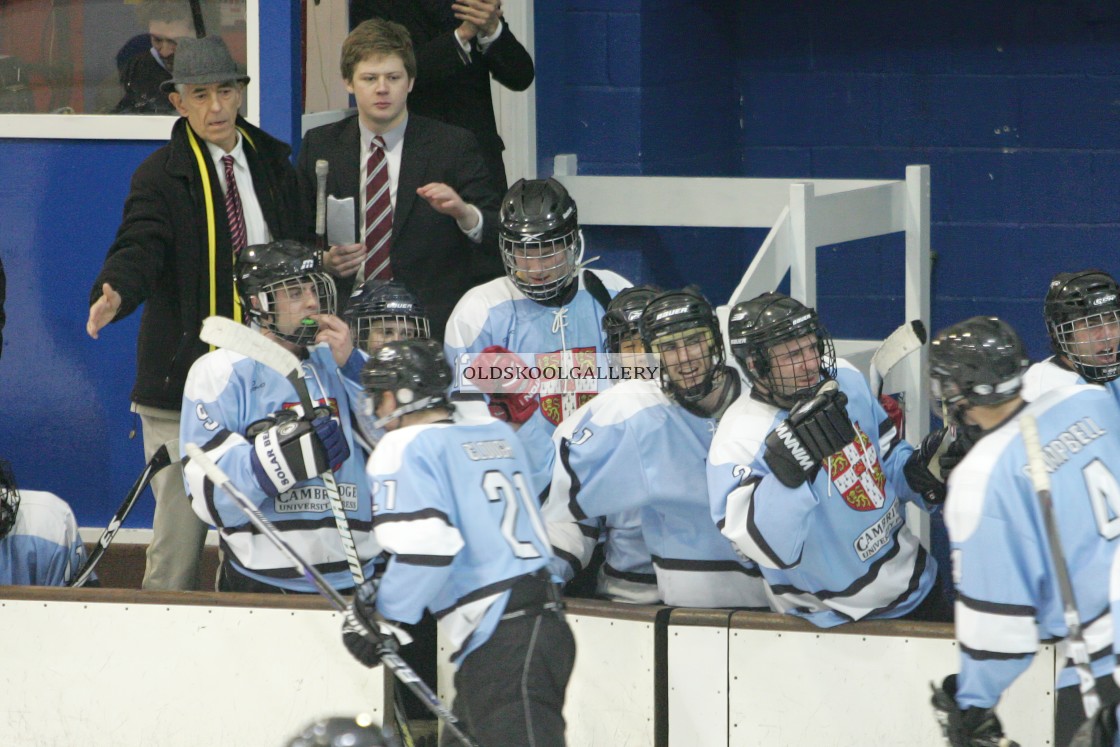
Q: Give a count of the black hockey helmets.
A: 11